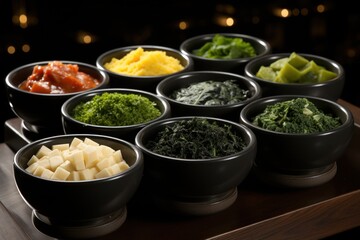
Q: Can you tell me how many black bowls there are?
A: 9